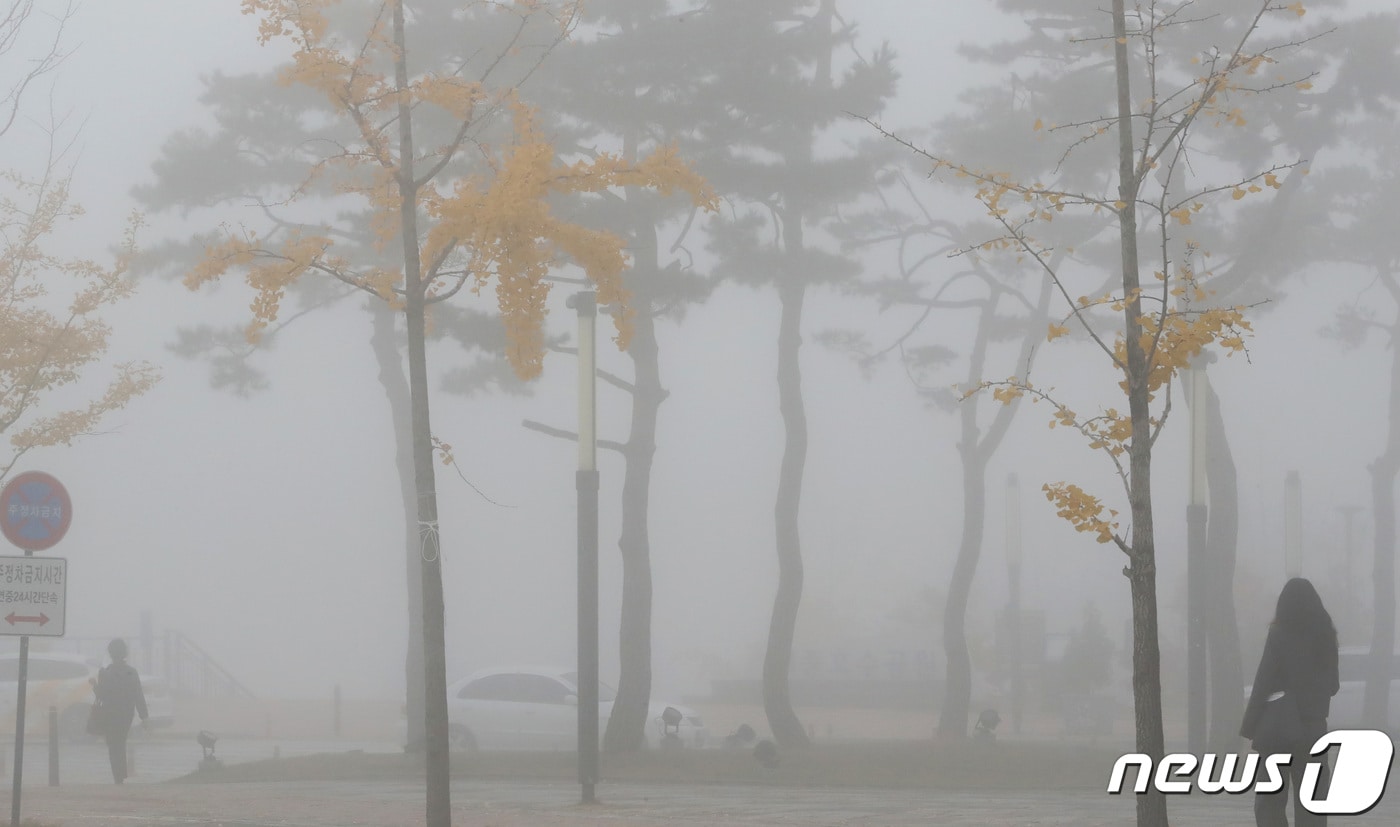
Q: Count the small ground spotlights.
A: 5